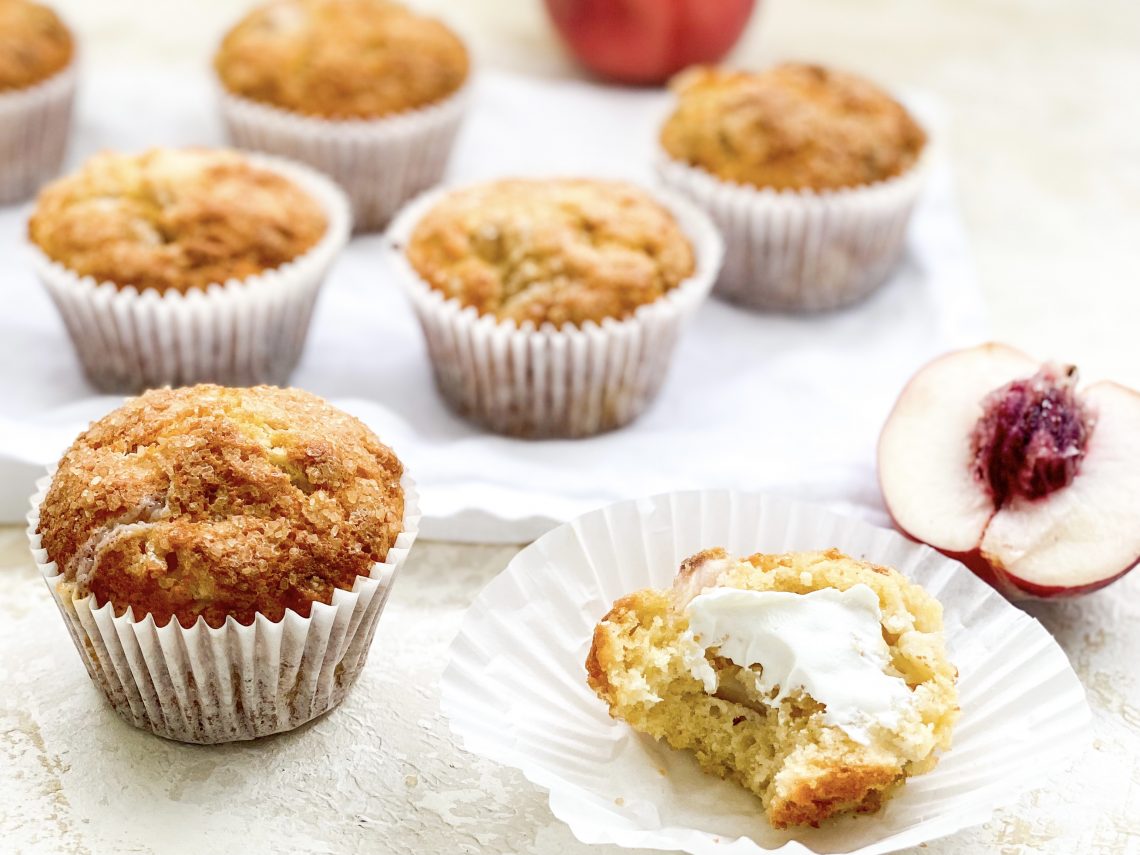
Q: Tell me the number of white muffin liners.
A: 7